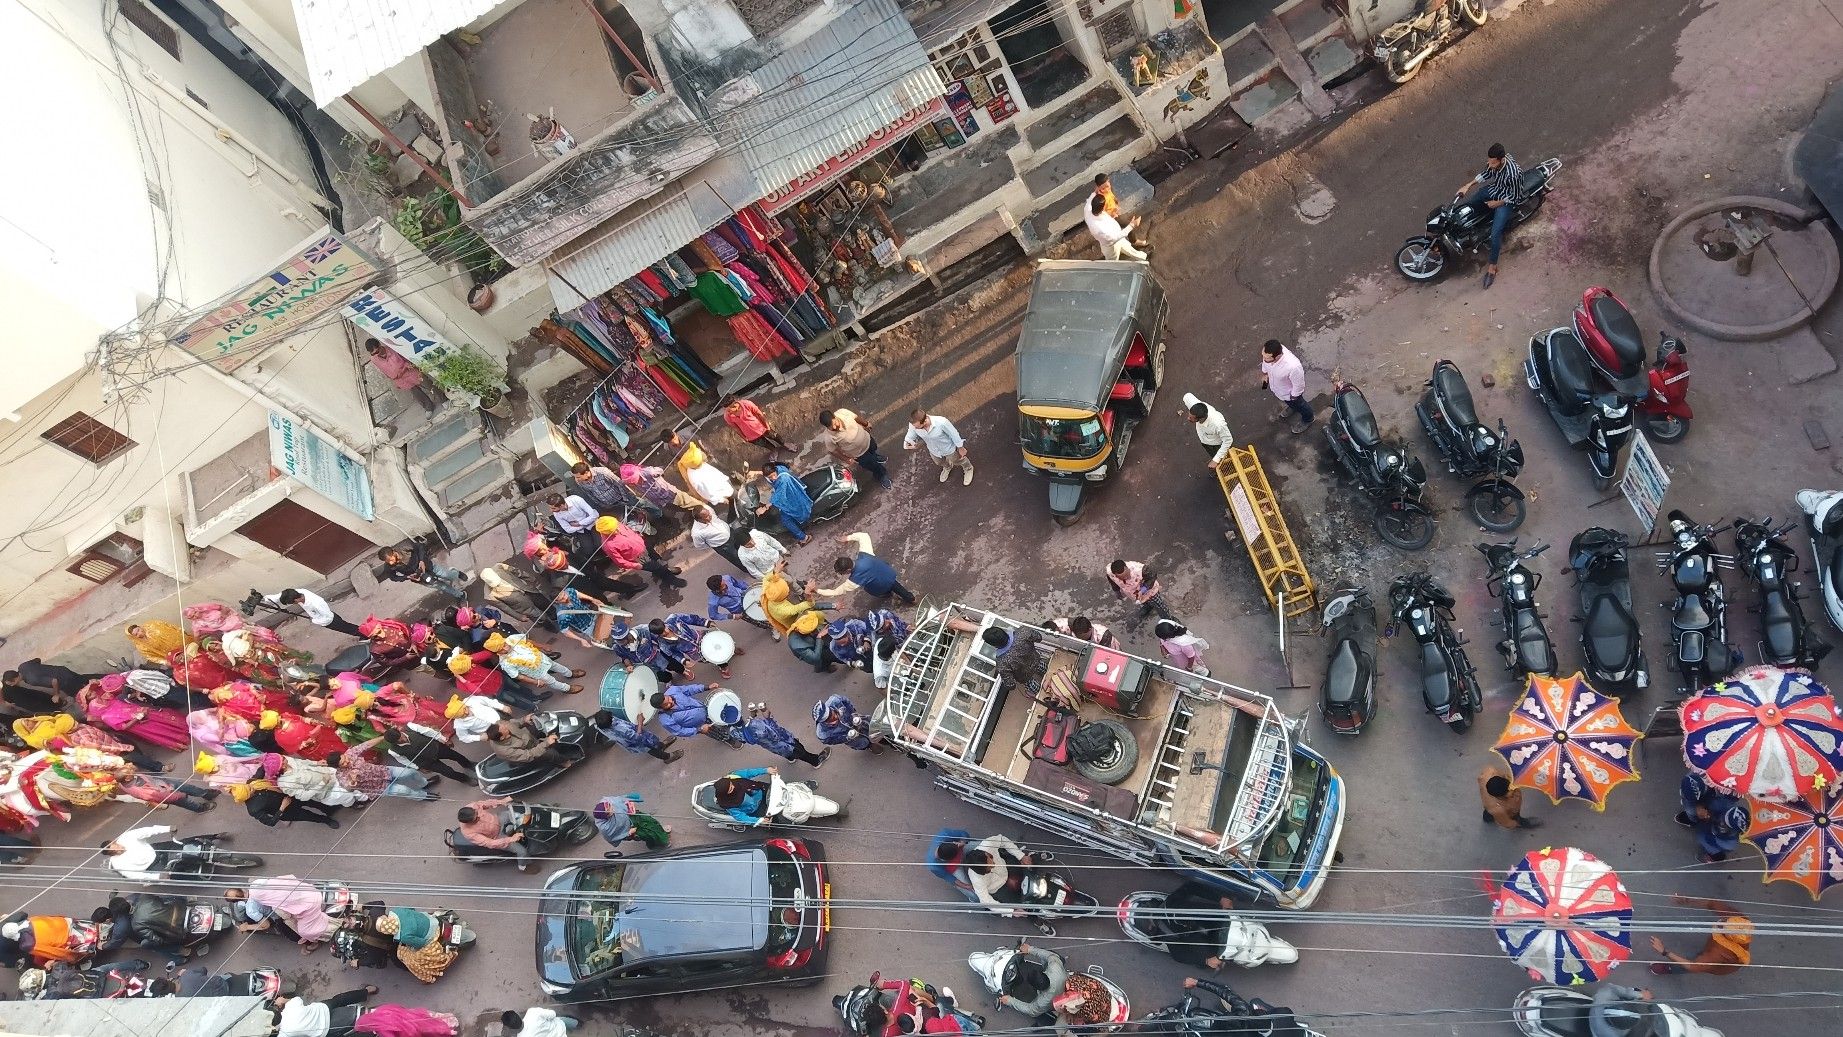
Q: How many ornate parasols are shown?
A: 4